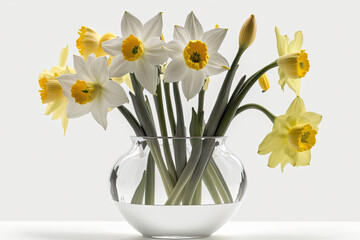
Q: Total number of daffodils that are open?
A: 7